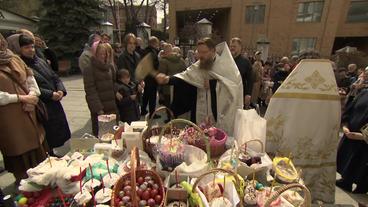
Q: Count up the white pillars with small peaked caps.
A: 4